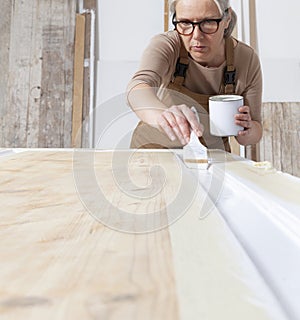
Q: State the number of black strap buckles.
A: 2